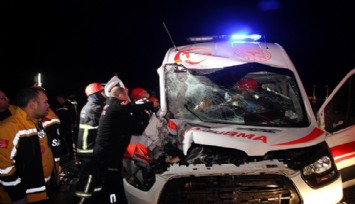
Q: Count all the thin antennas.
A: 2